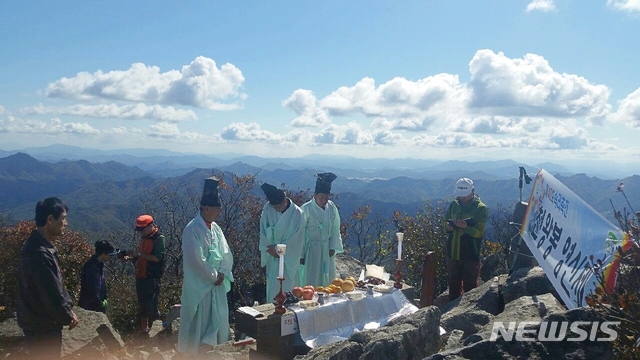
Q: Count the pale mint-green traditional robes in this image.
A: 3